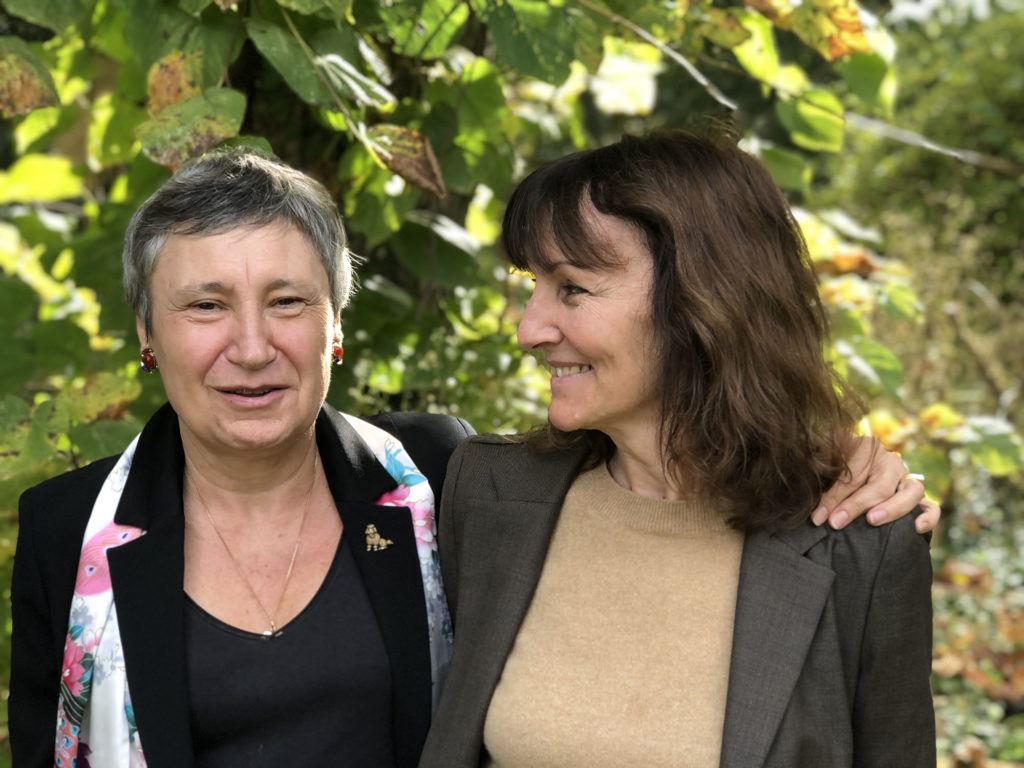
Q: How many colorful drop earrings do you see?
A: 2